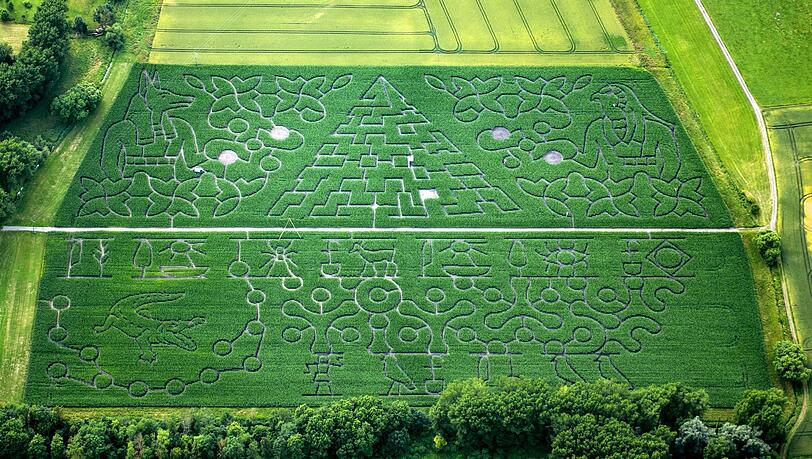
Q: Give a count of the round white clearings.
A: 4